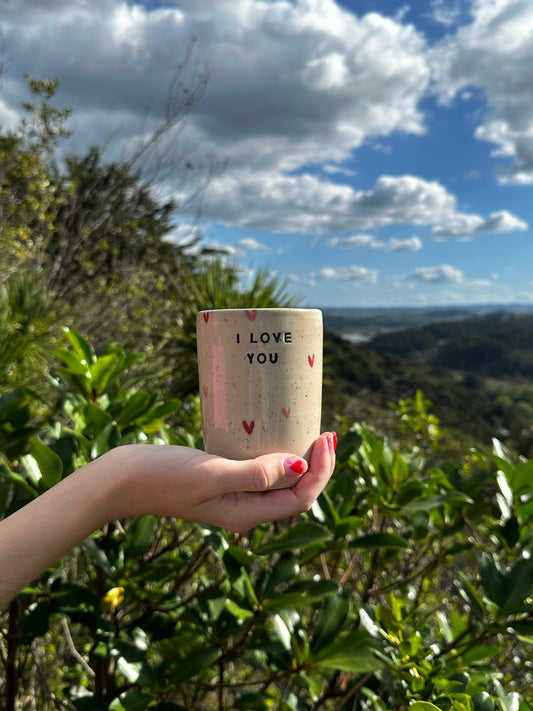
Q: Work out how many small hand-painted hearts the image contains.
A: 6